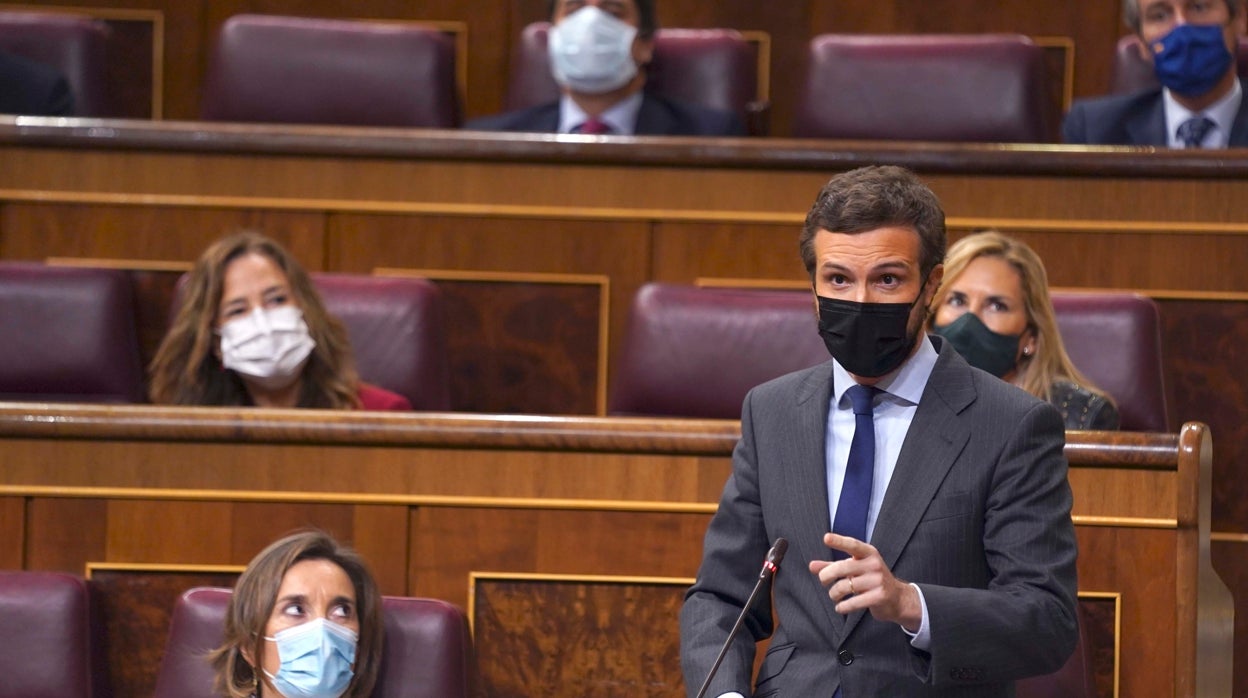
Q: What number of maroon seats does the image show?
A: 12